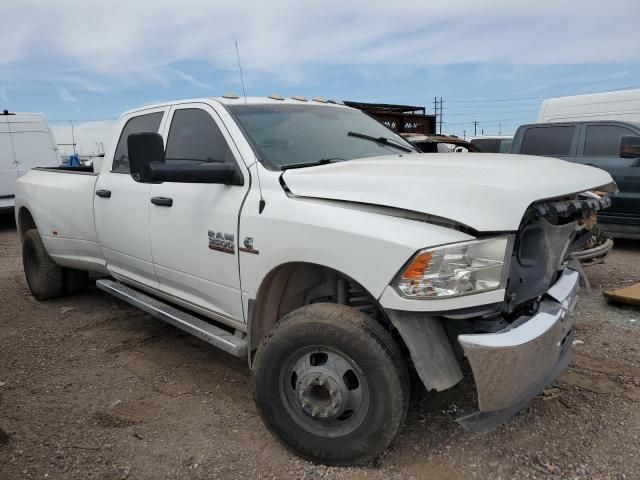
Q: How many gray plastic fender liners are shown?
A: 1